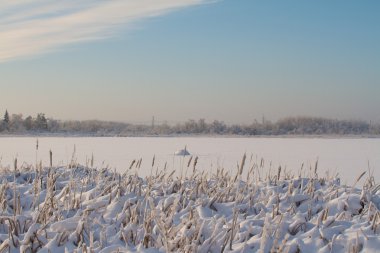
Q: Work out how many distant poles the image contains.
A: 2